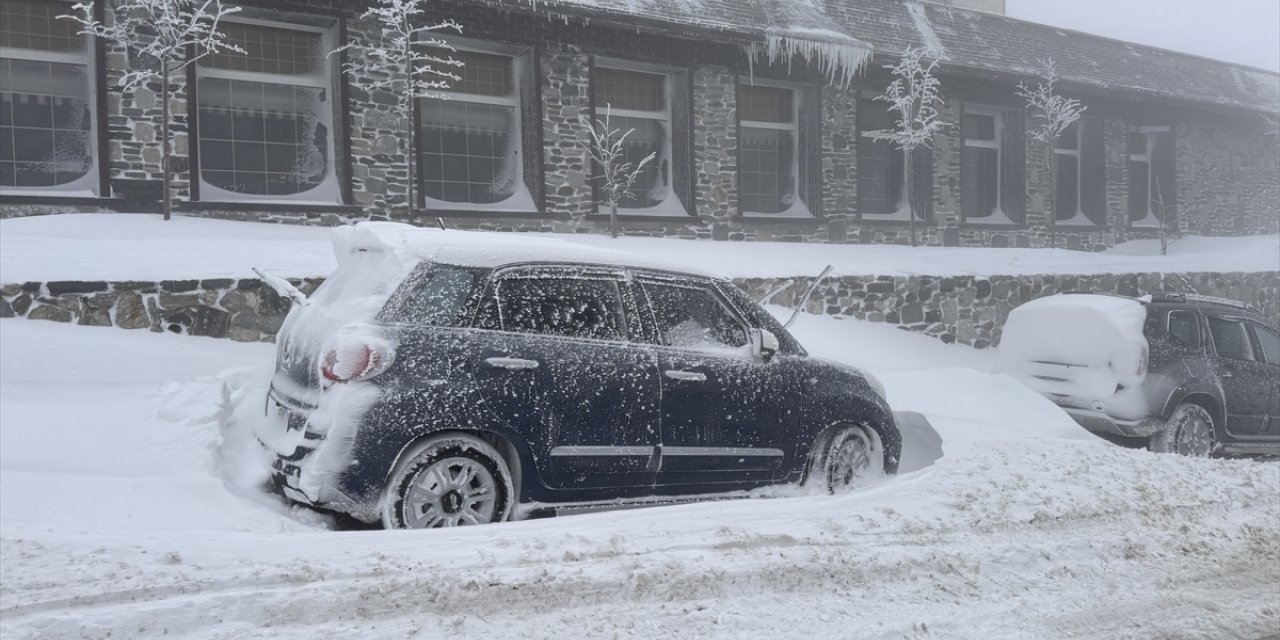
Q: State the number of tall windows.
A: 9